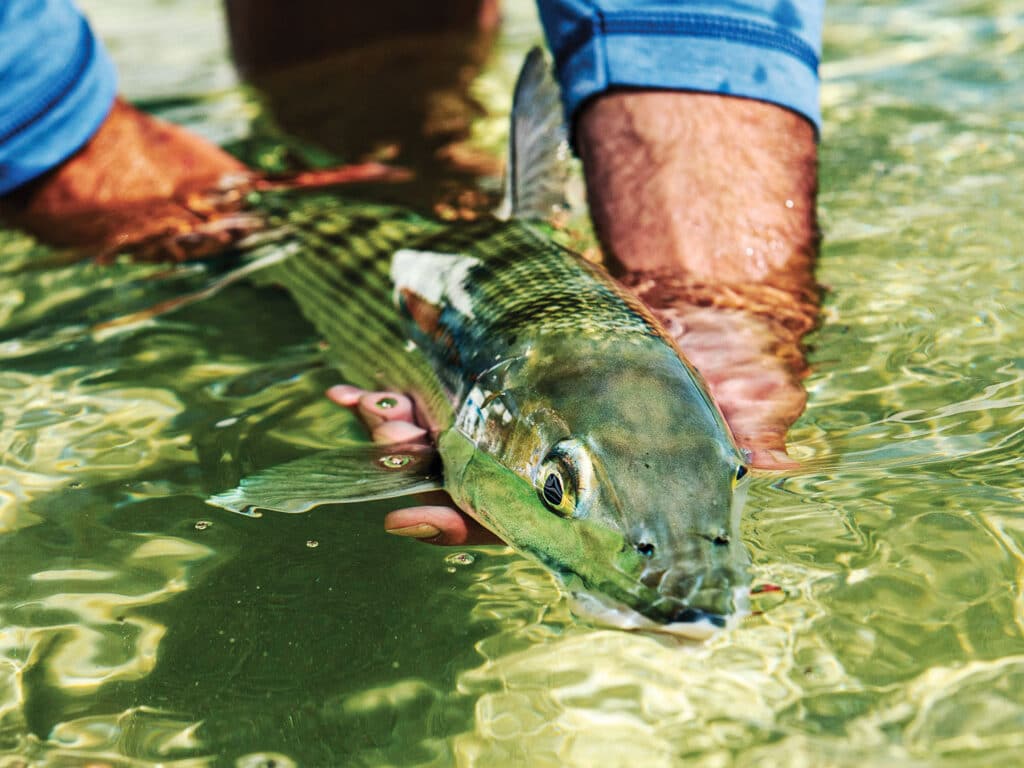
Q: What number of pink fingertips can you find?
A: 4